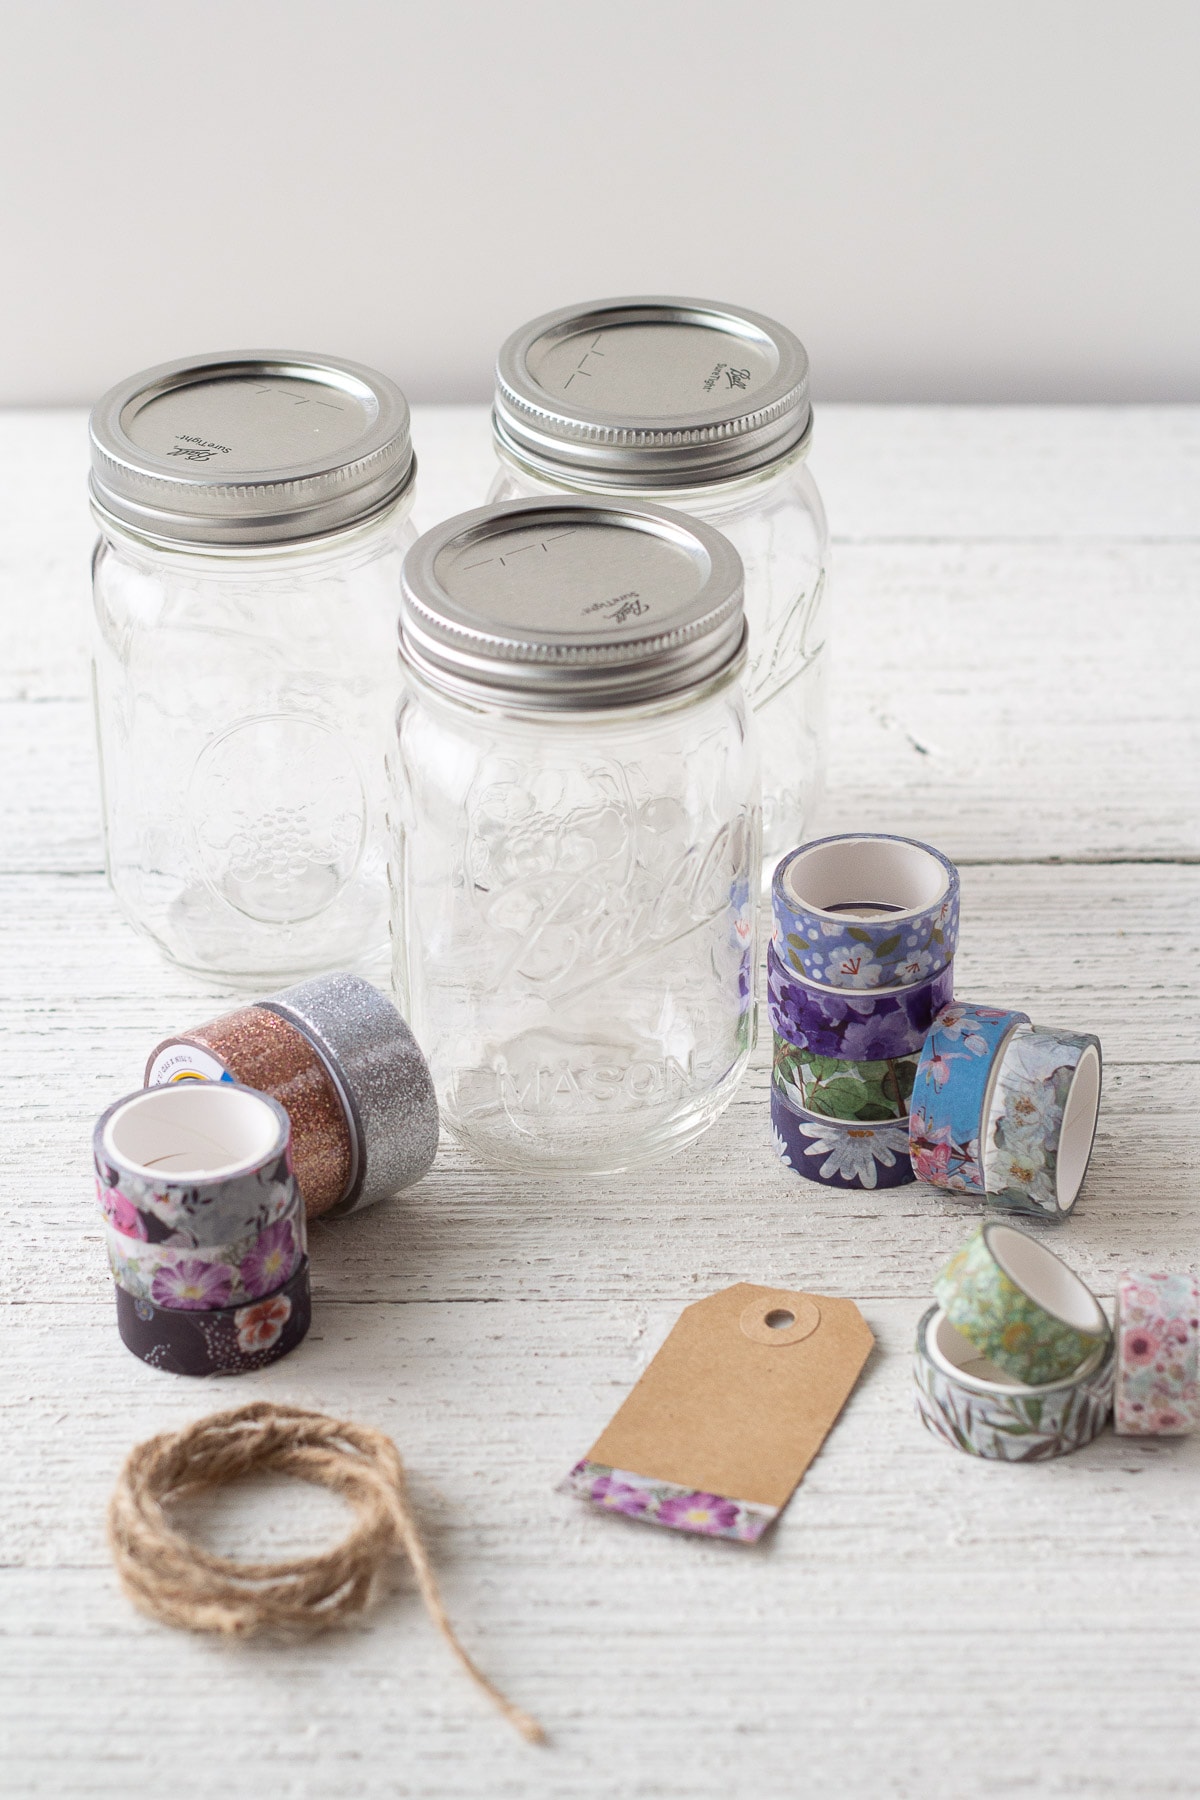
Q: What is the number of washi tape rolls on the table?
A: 14